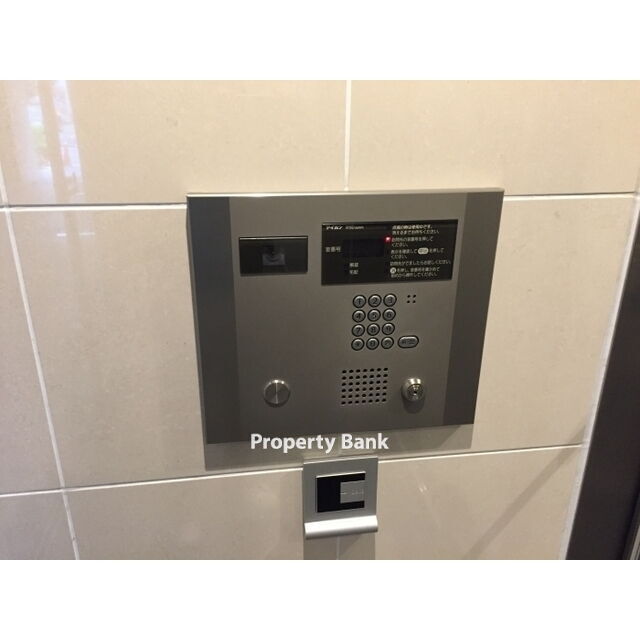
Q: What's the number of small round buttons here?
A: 12